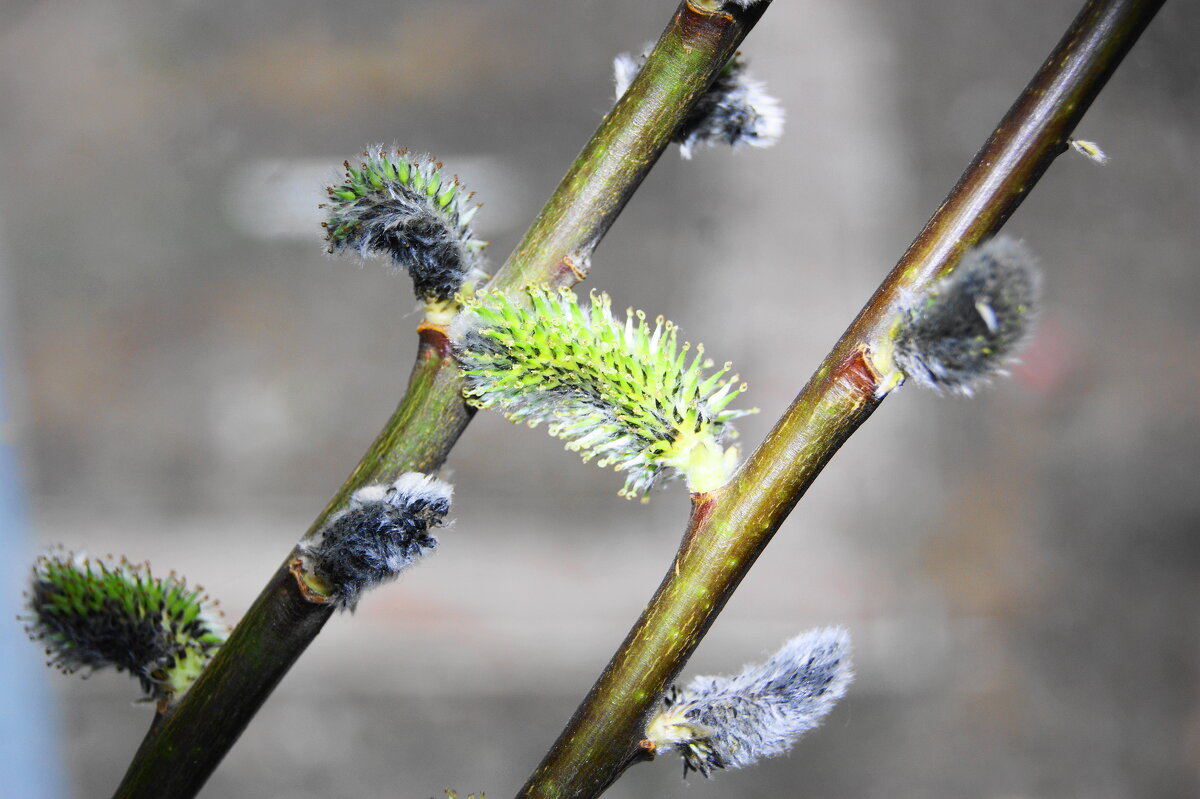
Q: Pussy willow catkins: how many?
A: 7